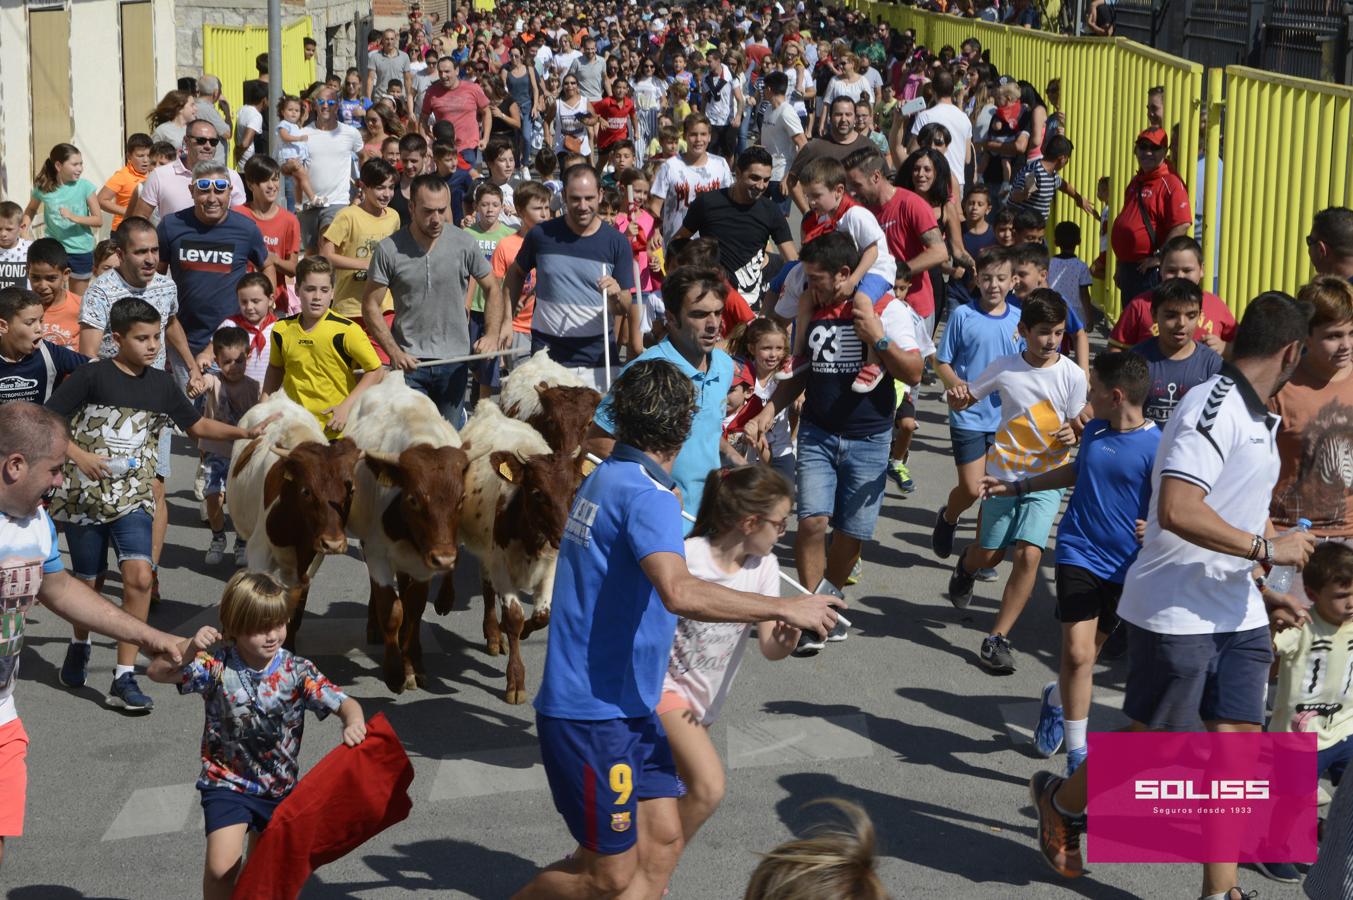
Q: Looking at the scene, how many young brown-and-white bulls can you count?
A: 4